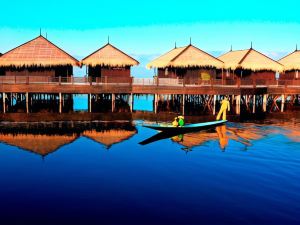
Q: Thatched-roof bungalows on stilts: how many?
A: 5